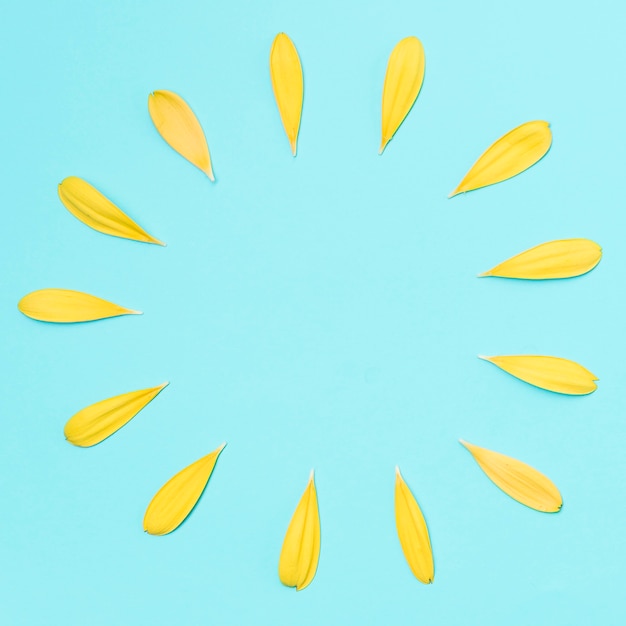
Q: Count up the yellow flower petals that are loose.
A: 13